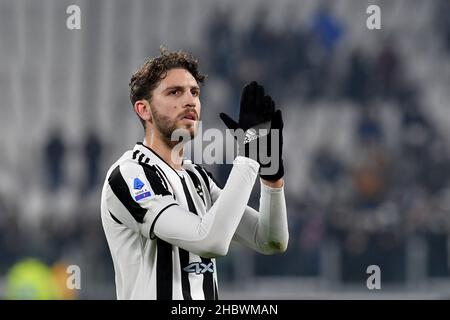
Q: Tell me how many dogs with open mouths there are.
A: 0